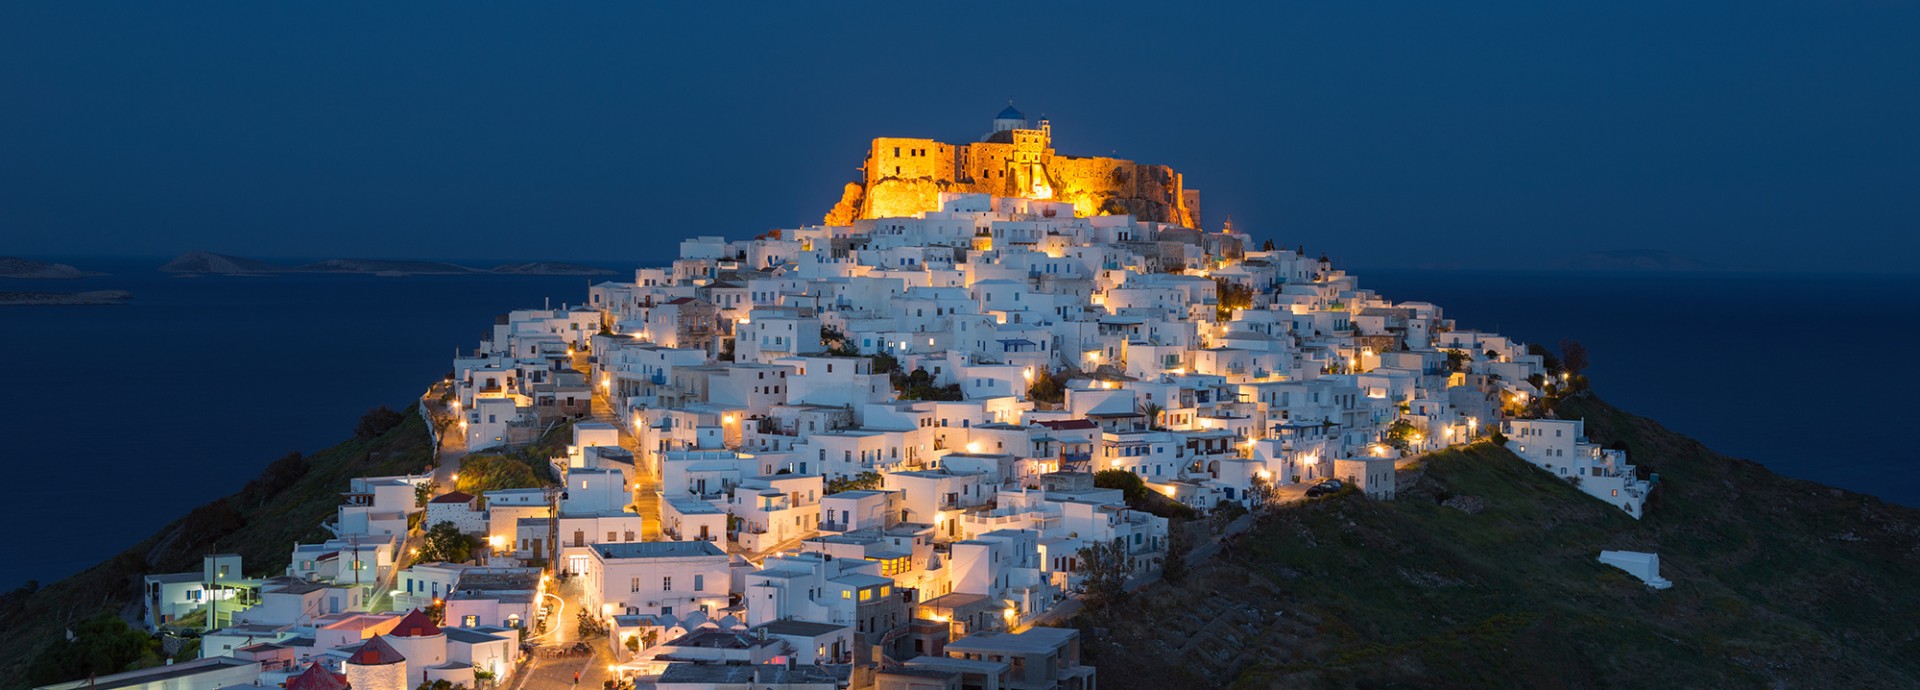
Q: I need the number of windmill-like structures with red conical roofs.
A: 3